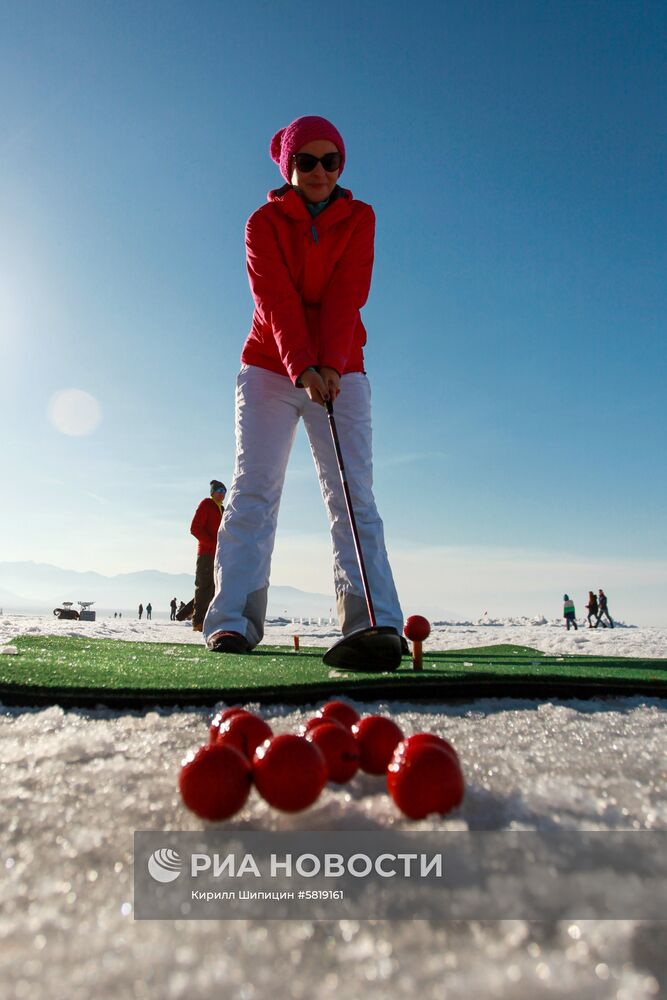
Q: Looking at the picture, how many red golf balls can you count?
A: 11